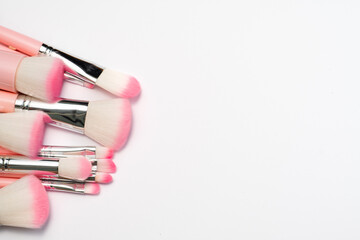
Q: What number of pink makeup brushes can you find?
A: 11